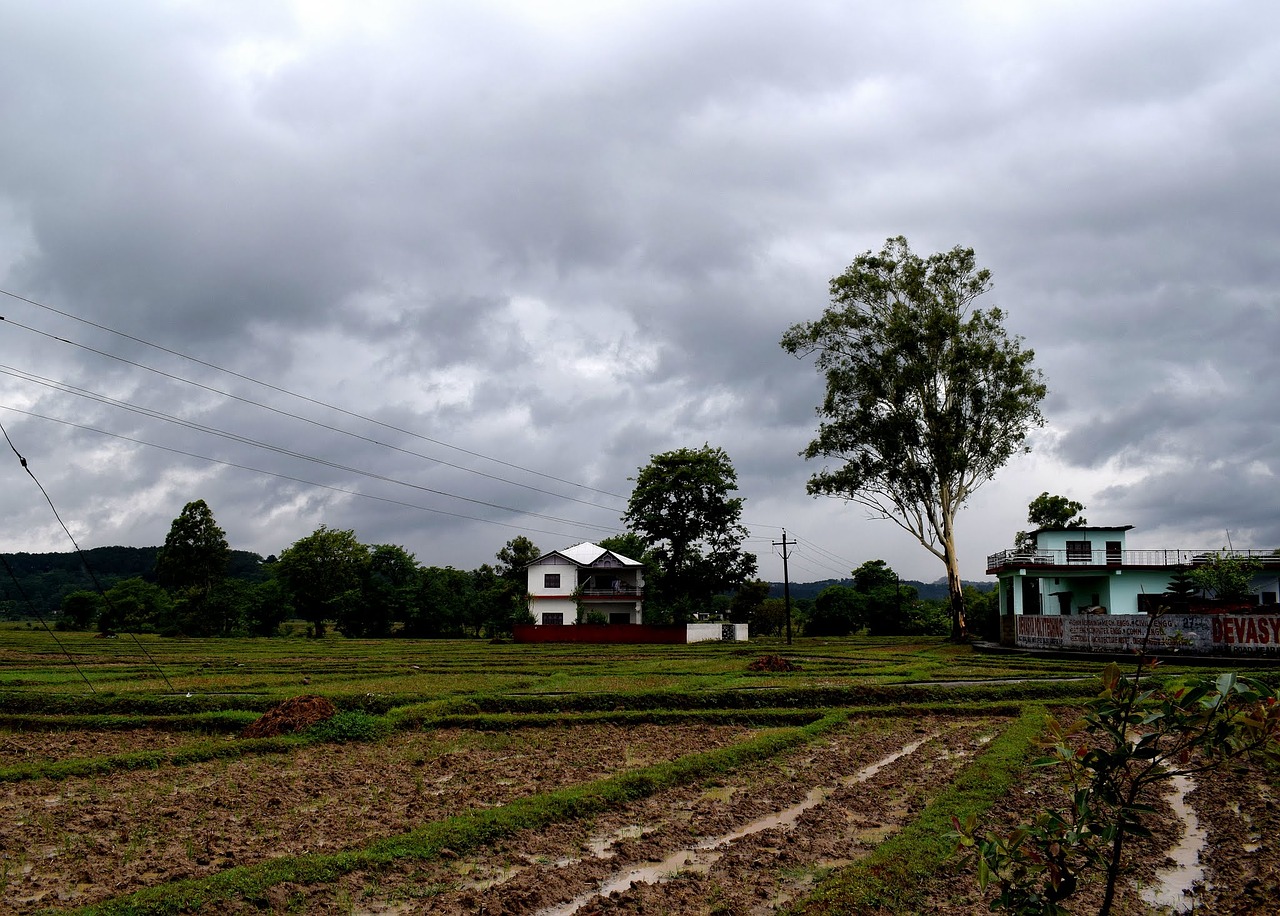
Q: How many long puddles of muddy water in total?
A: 2